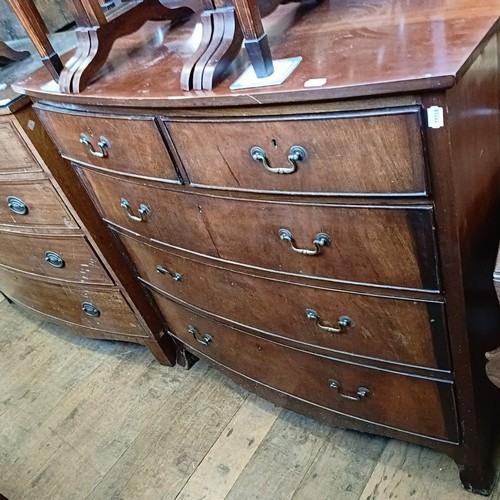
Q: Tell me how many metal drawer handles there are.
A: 11